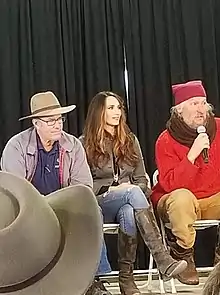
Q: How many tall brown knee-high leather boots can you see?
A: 2